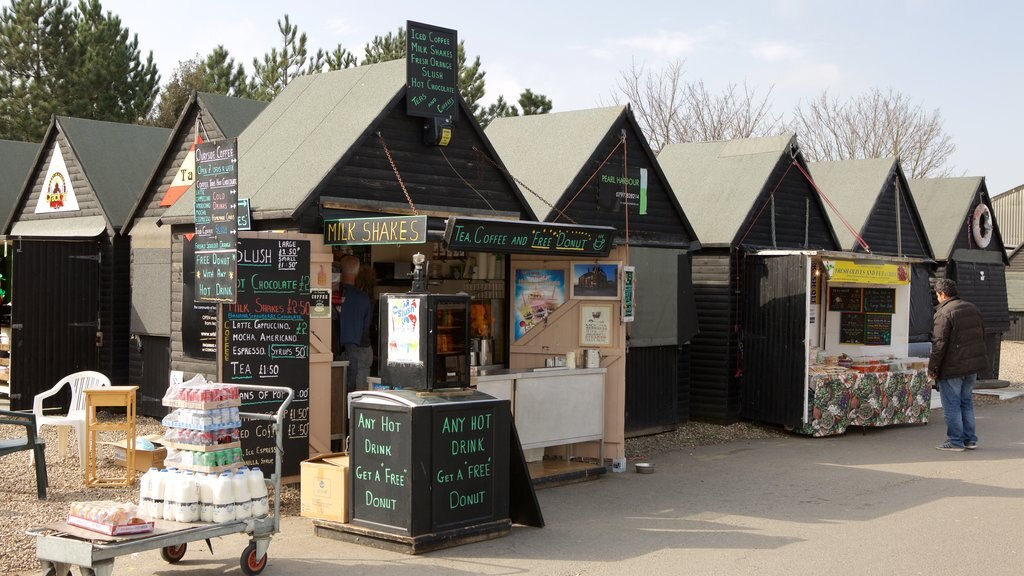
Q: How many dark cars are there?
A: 0